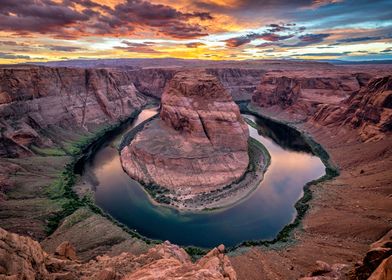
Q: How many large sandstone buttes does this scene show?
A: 1